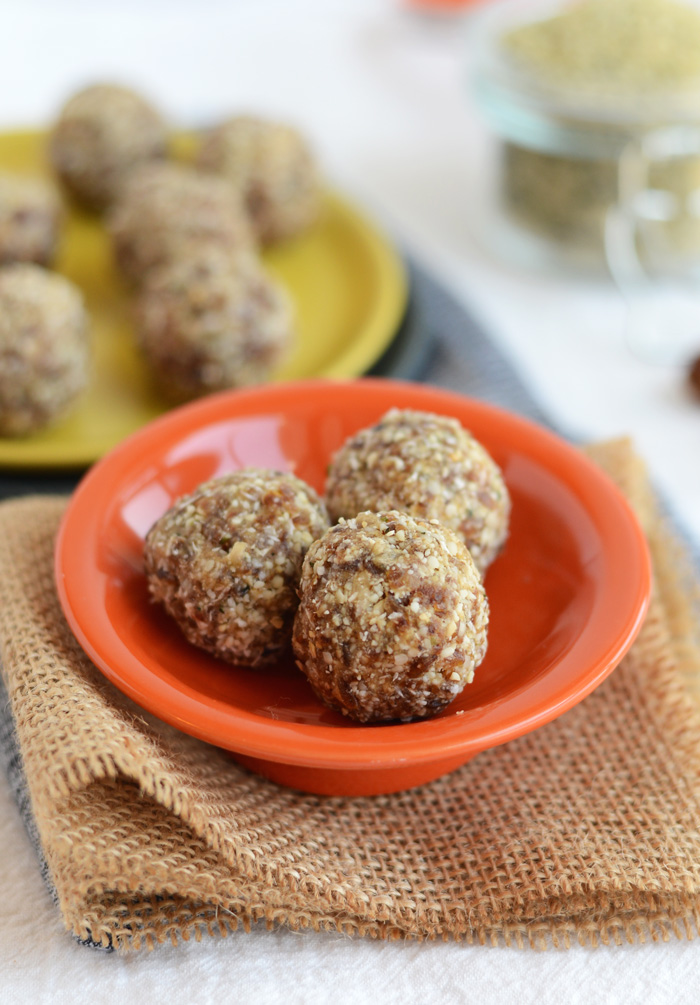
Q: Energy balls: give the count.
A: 9